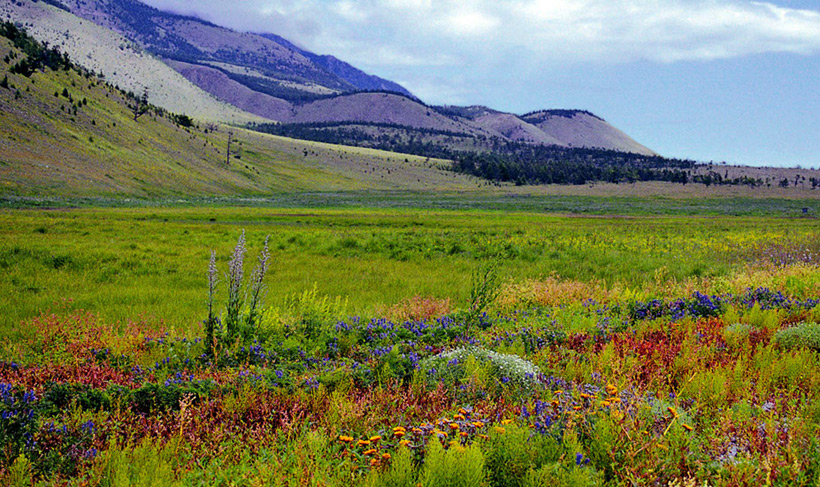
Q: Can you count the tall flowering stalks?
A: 3